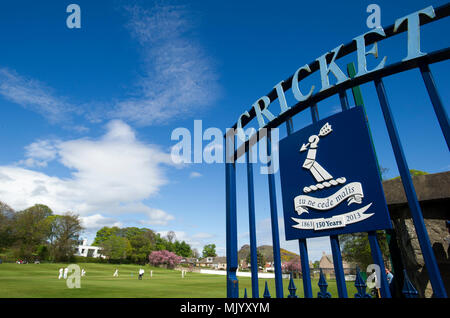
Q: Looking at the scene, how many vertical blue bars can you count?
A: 8